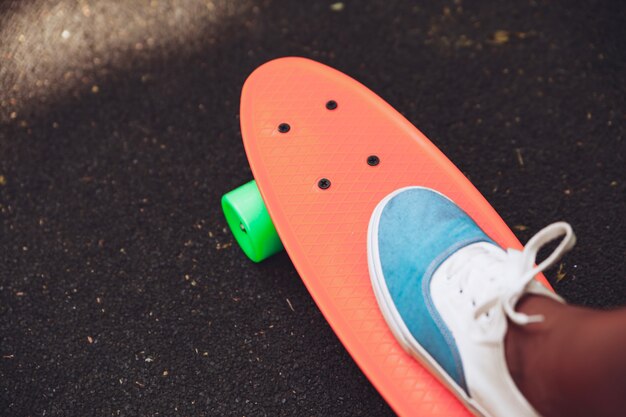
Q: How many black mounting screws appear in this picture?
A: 4